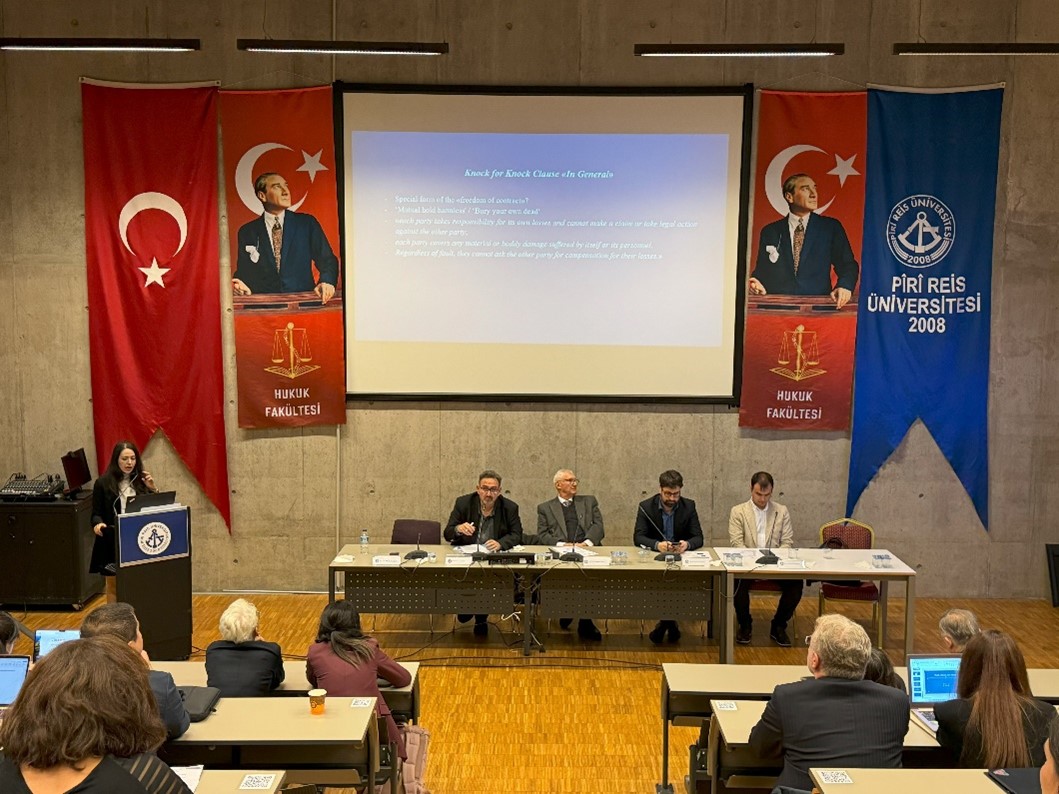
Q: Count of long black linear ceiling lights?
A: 4